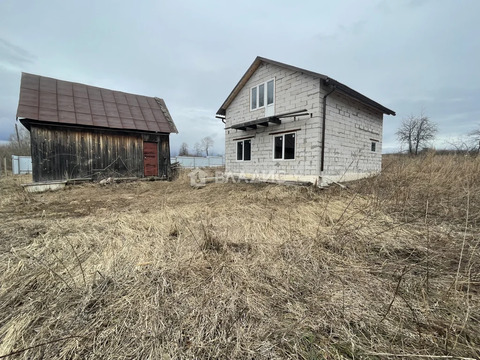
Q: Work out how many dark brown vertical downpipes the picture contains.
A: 1